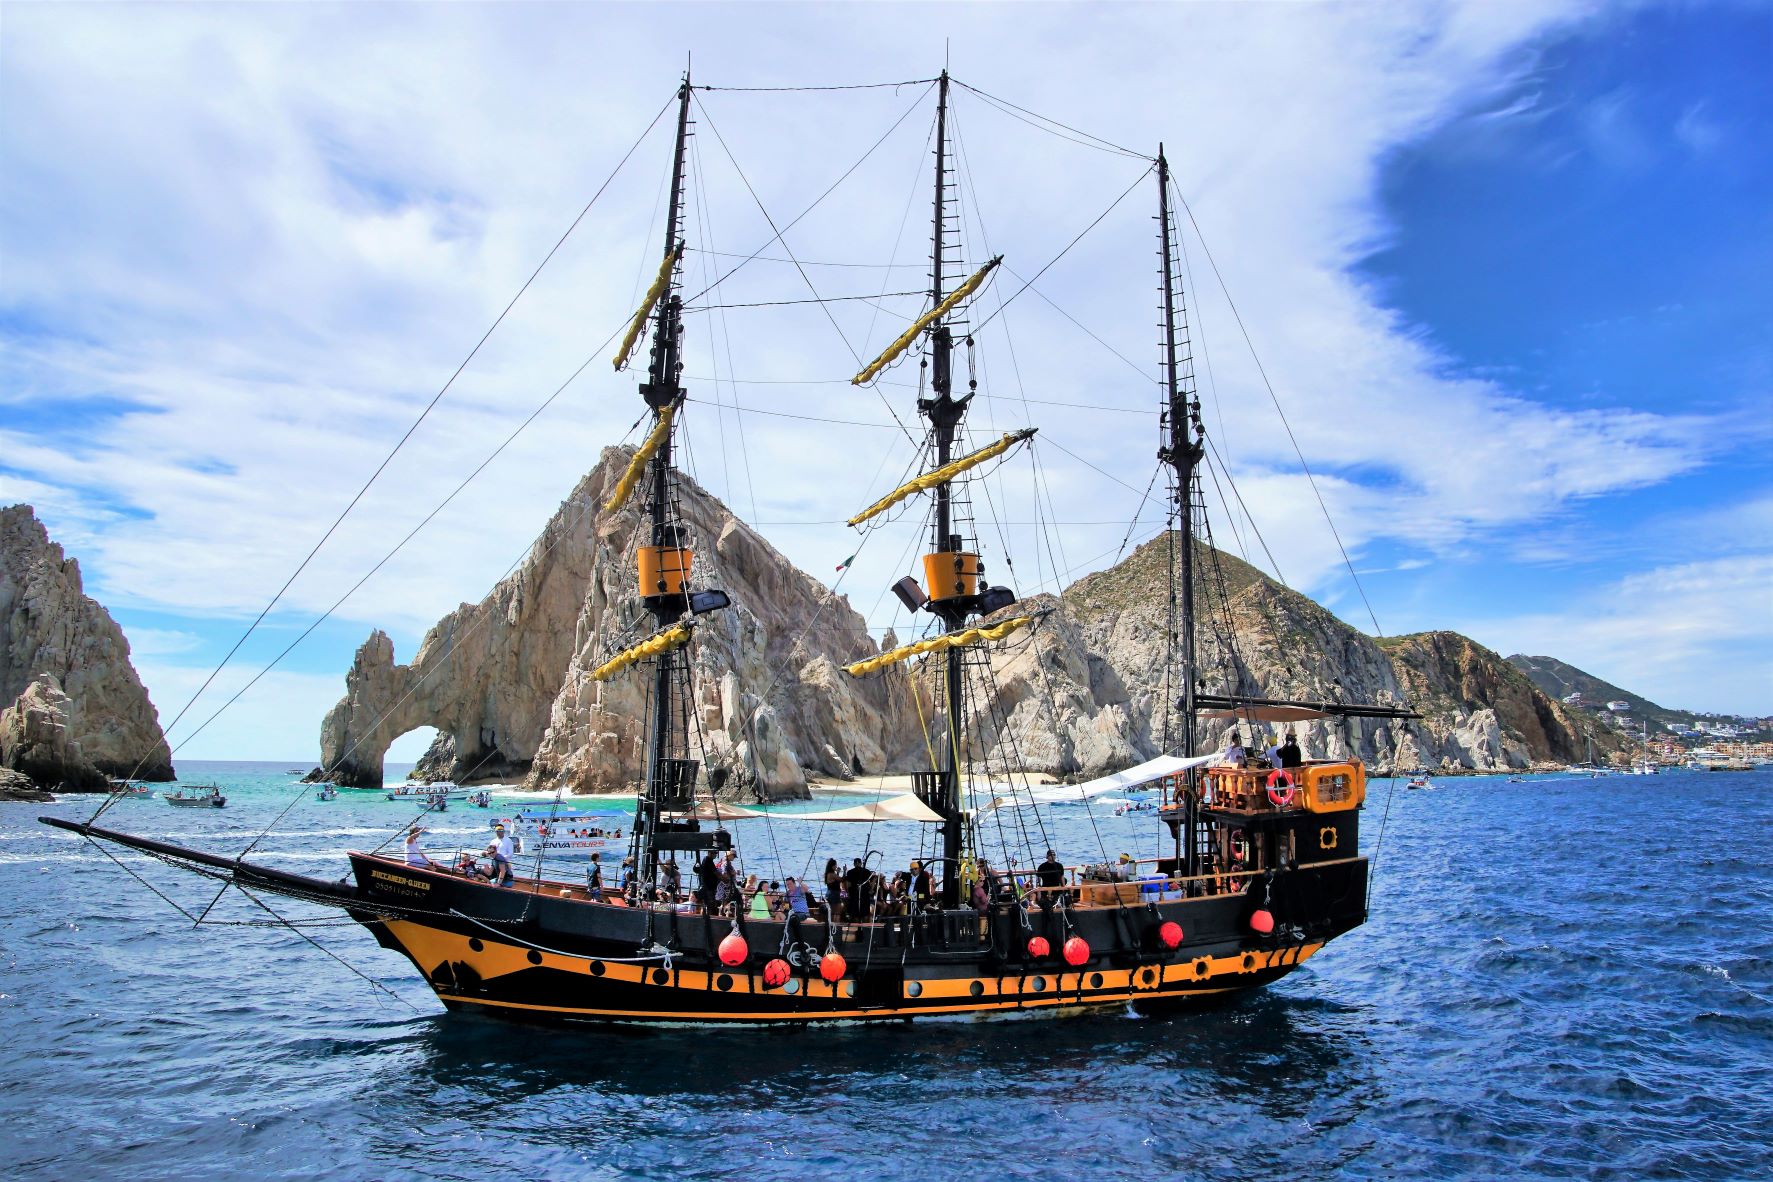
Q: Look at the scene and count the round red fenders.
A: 7